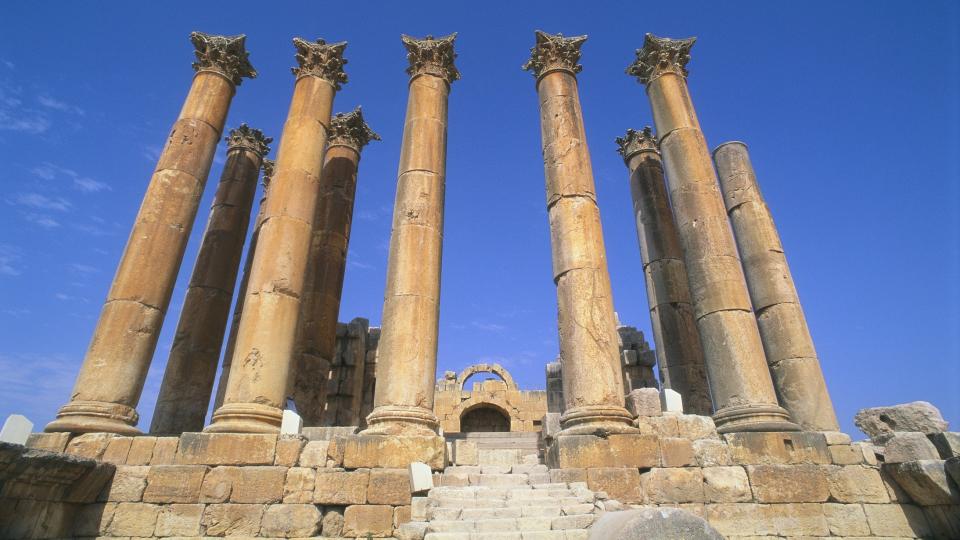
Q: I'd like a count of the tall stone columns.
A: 10